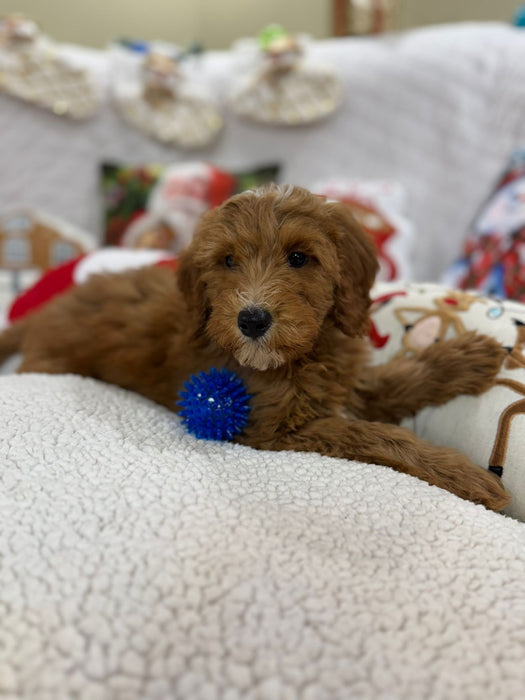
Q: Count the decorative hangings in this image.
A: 3